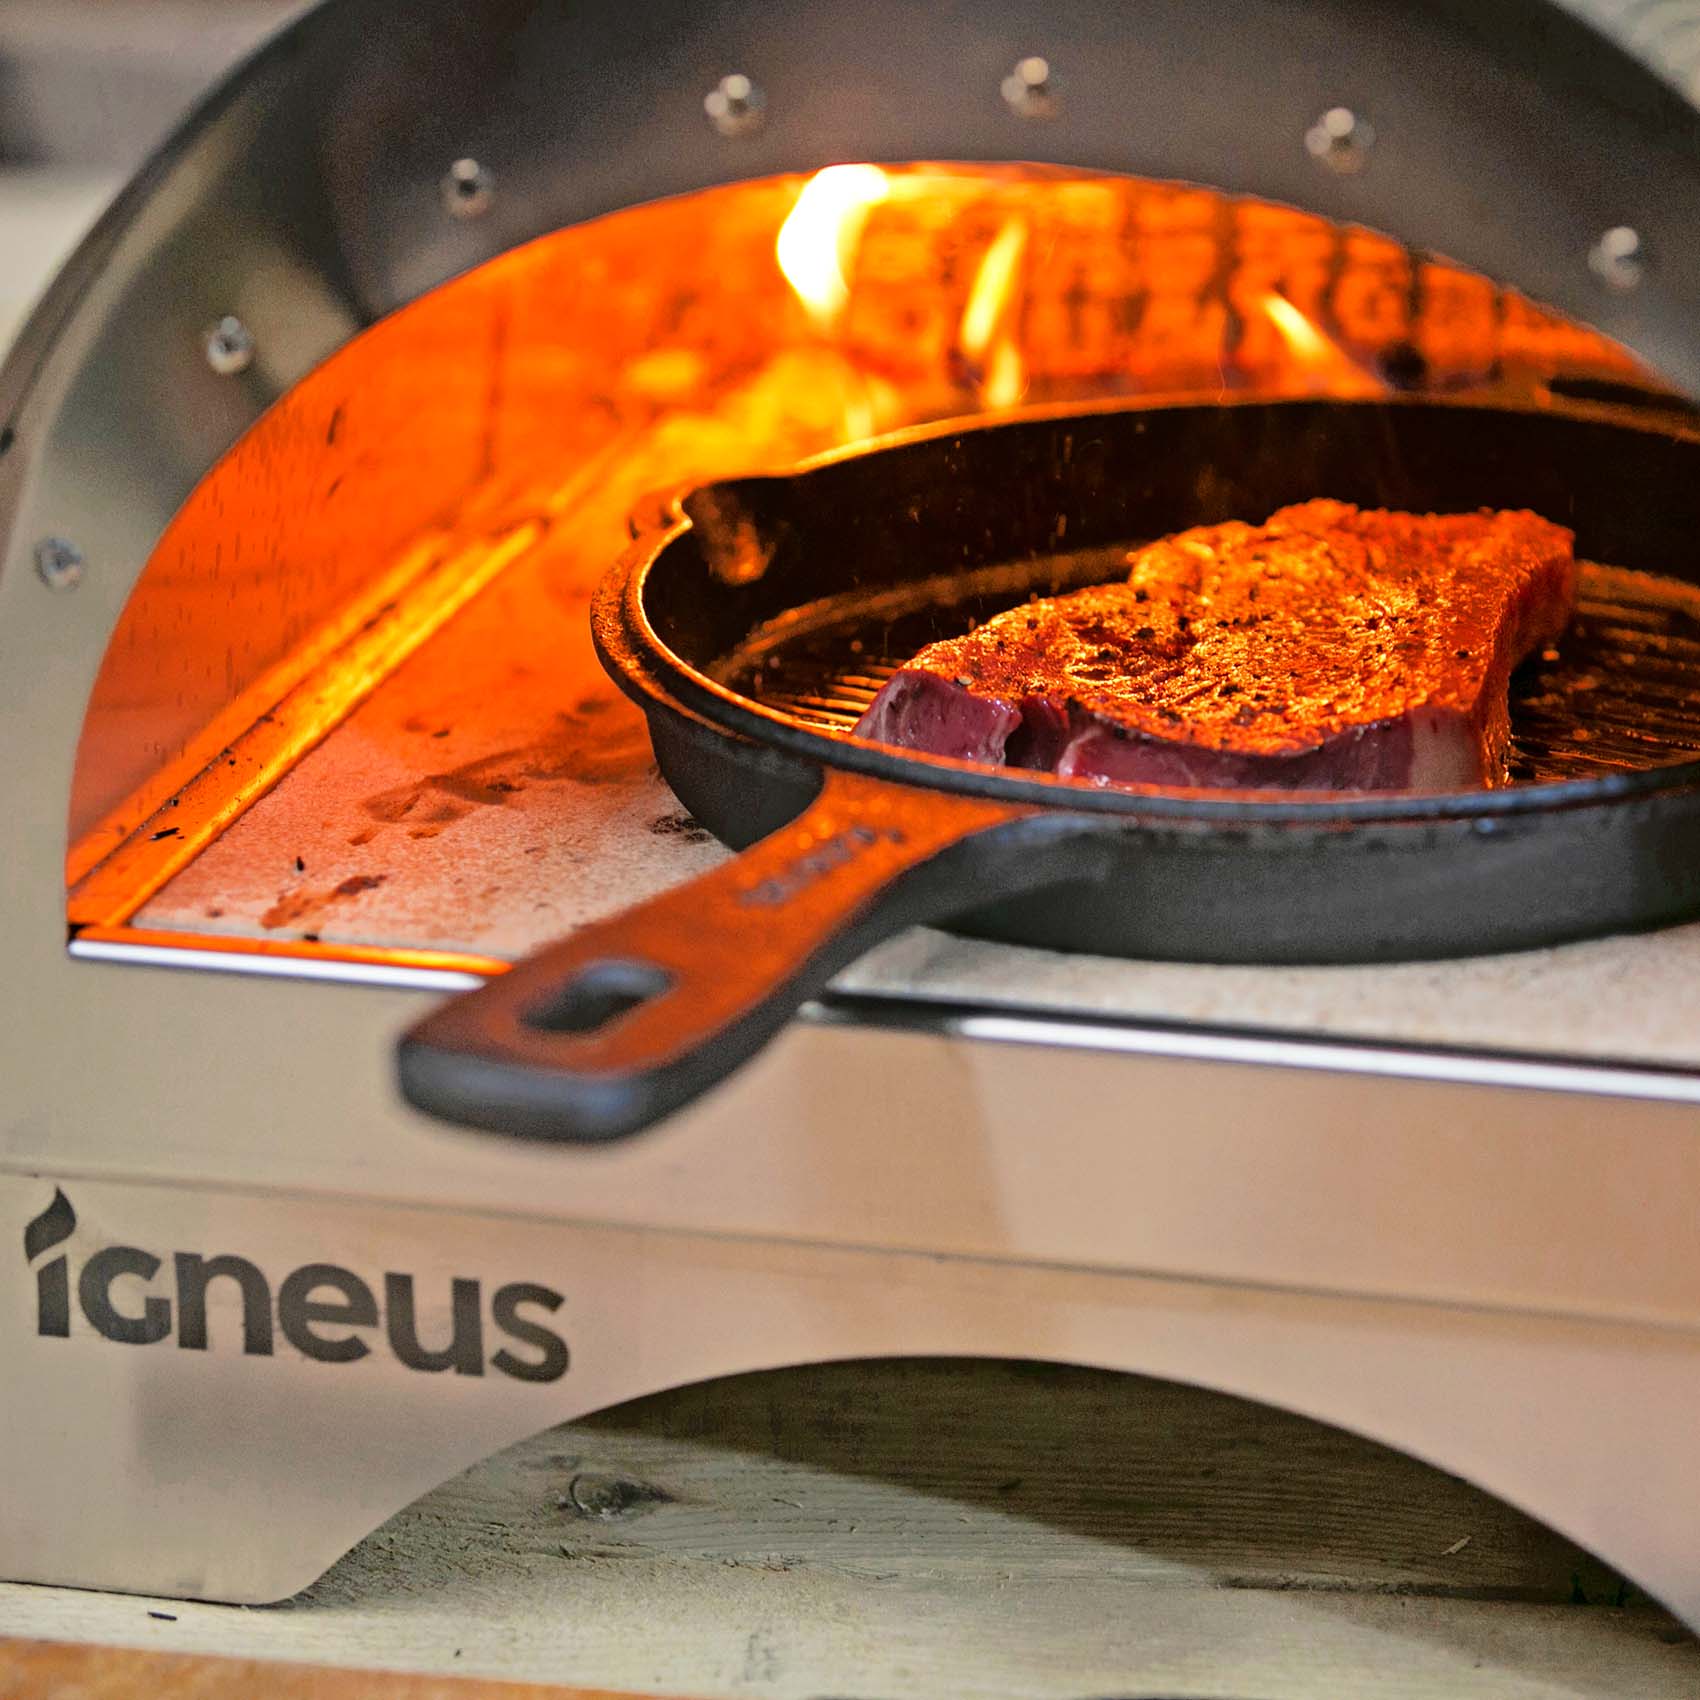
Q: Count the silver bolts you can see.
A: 7